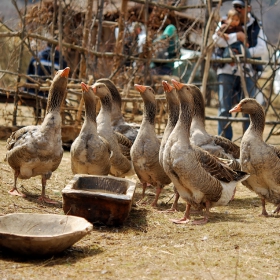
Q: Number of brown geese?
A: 9